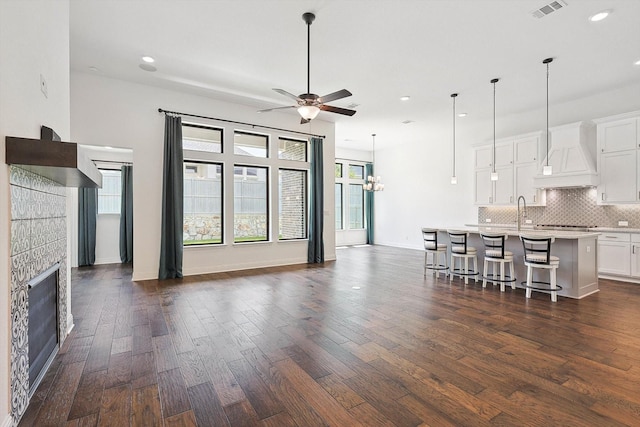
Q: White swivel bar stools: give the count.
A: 4